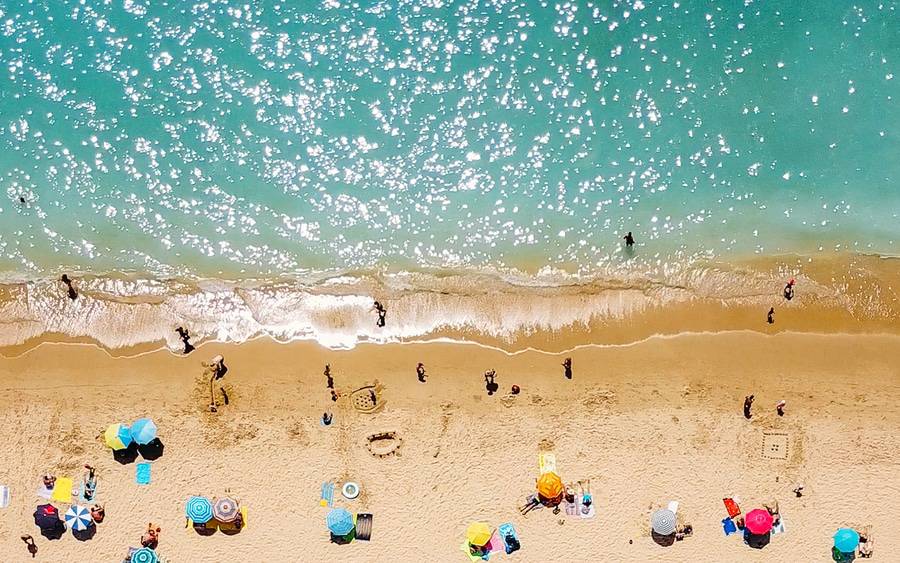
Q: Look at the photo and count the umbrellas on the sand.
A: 13